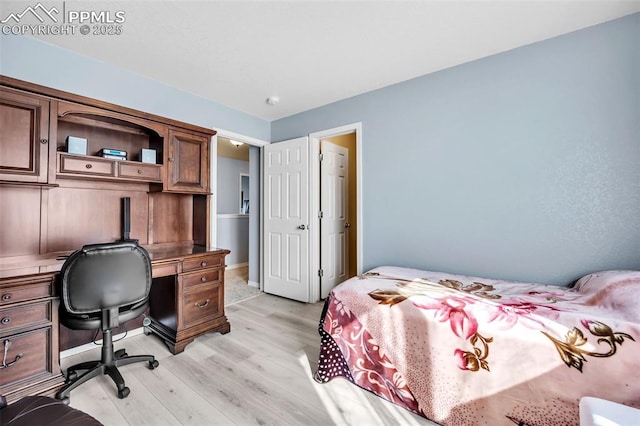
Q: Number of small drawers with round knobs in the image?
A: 6